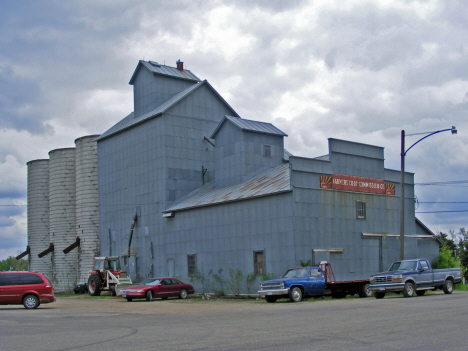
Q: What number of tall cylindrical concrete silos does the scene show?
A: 3